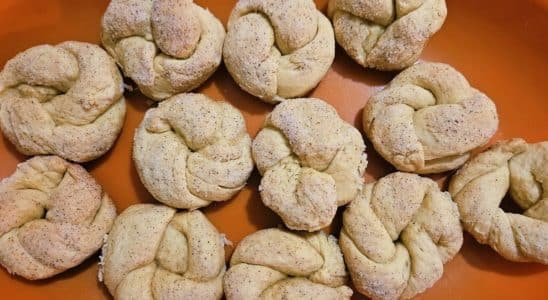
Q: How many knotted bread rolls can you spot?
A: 12